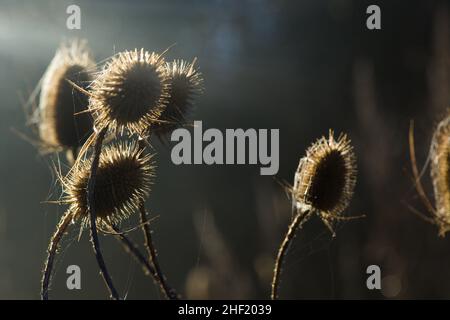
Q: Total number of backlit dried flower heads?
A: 6